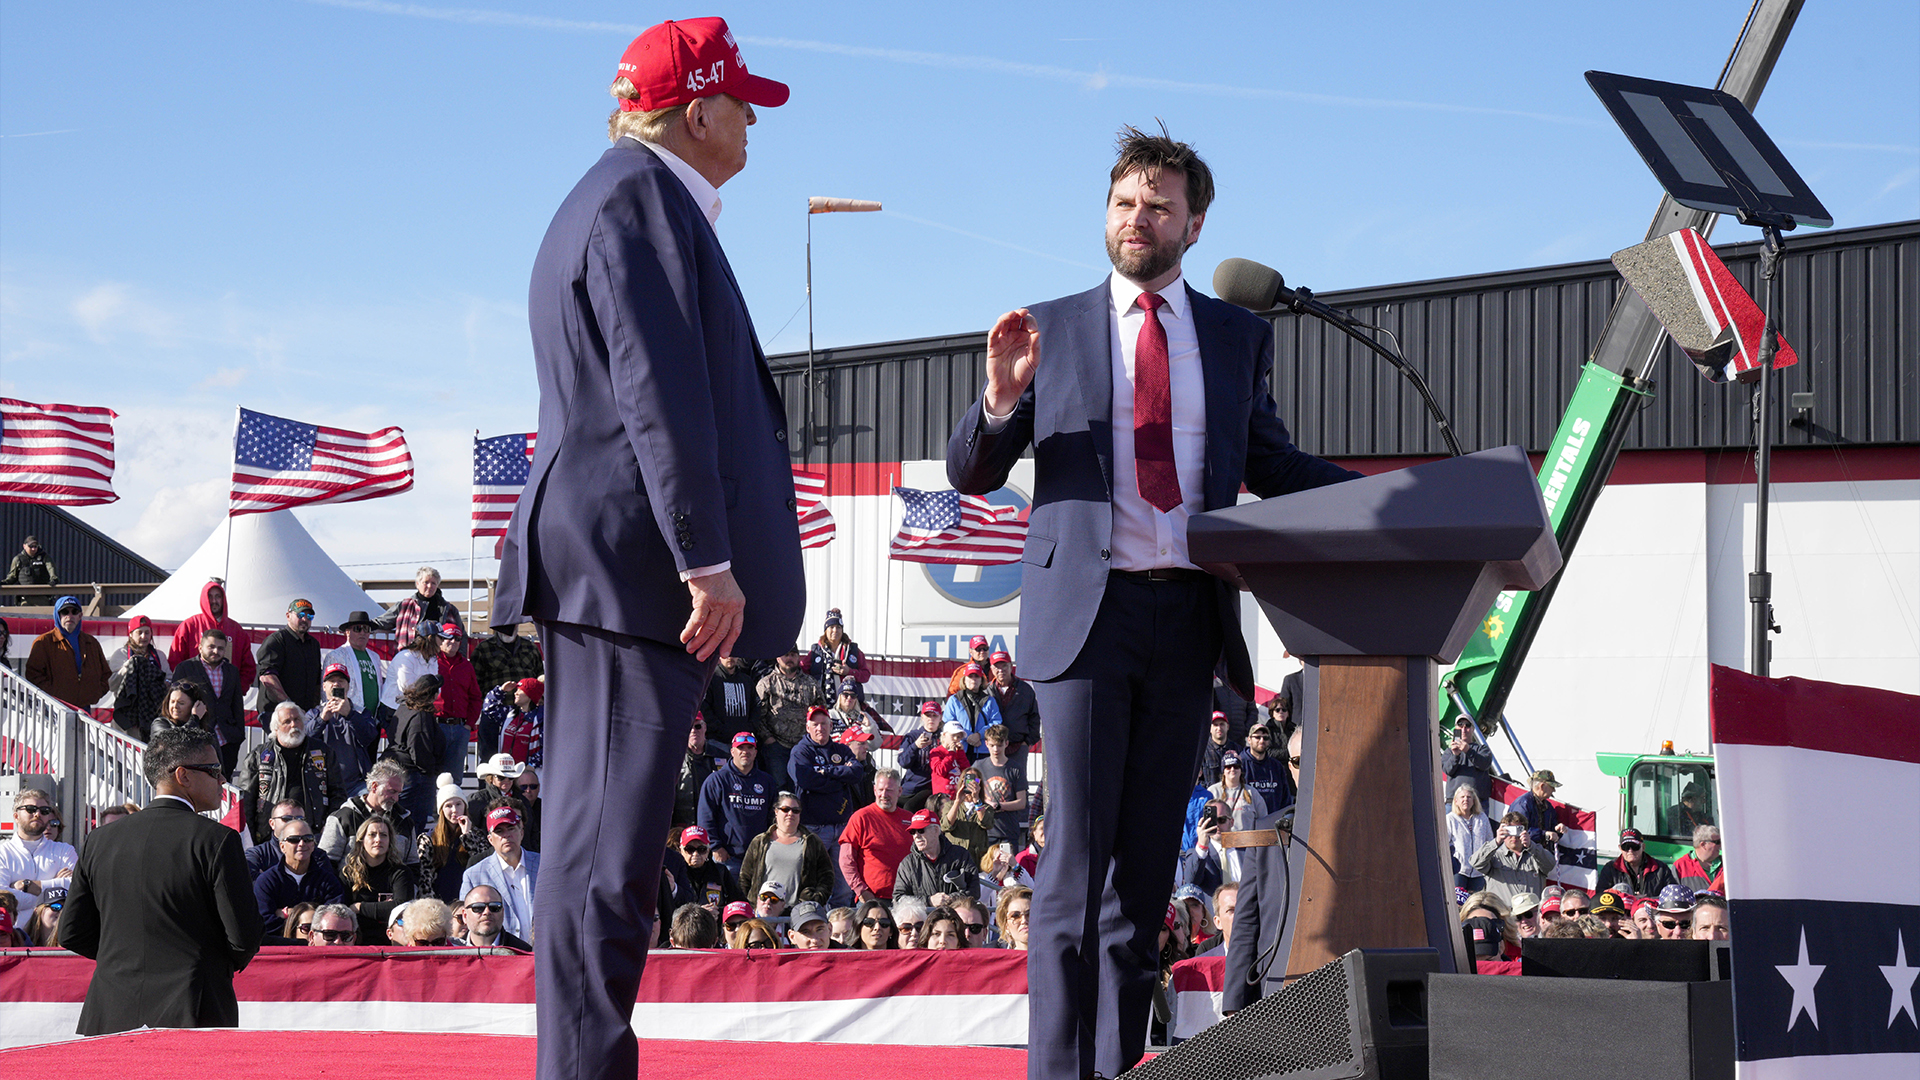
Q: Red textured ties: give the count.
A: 1